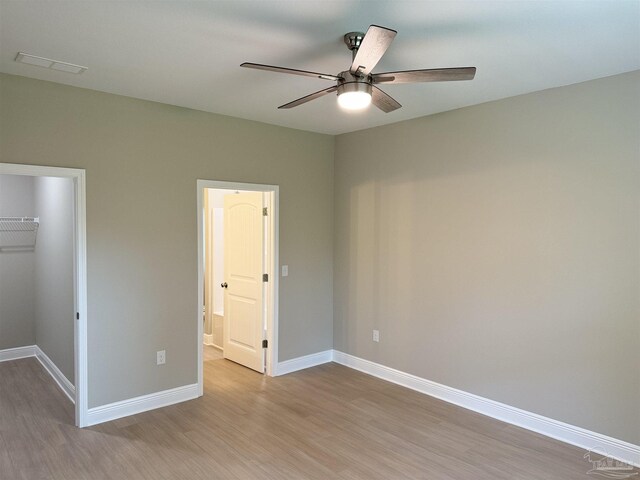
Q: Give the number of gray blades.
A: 5